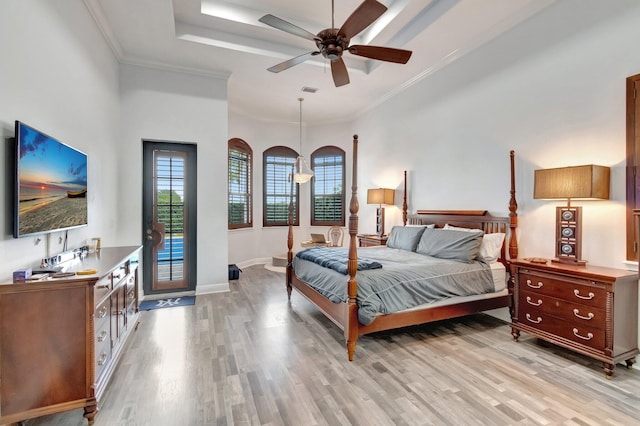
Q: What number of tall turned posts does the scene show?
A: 4